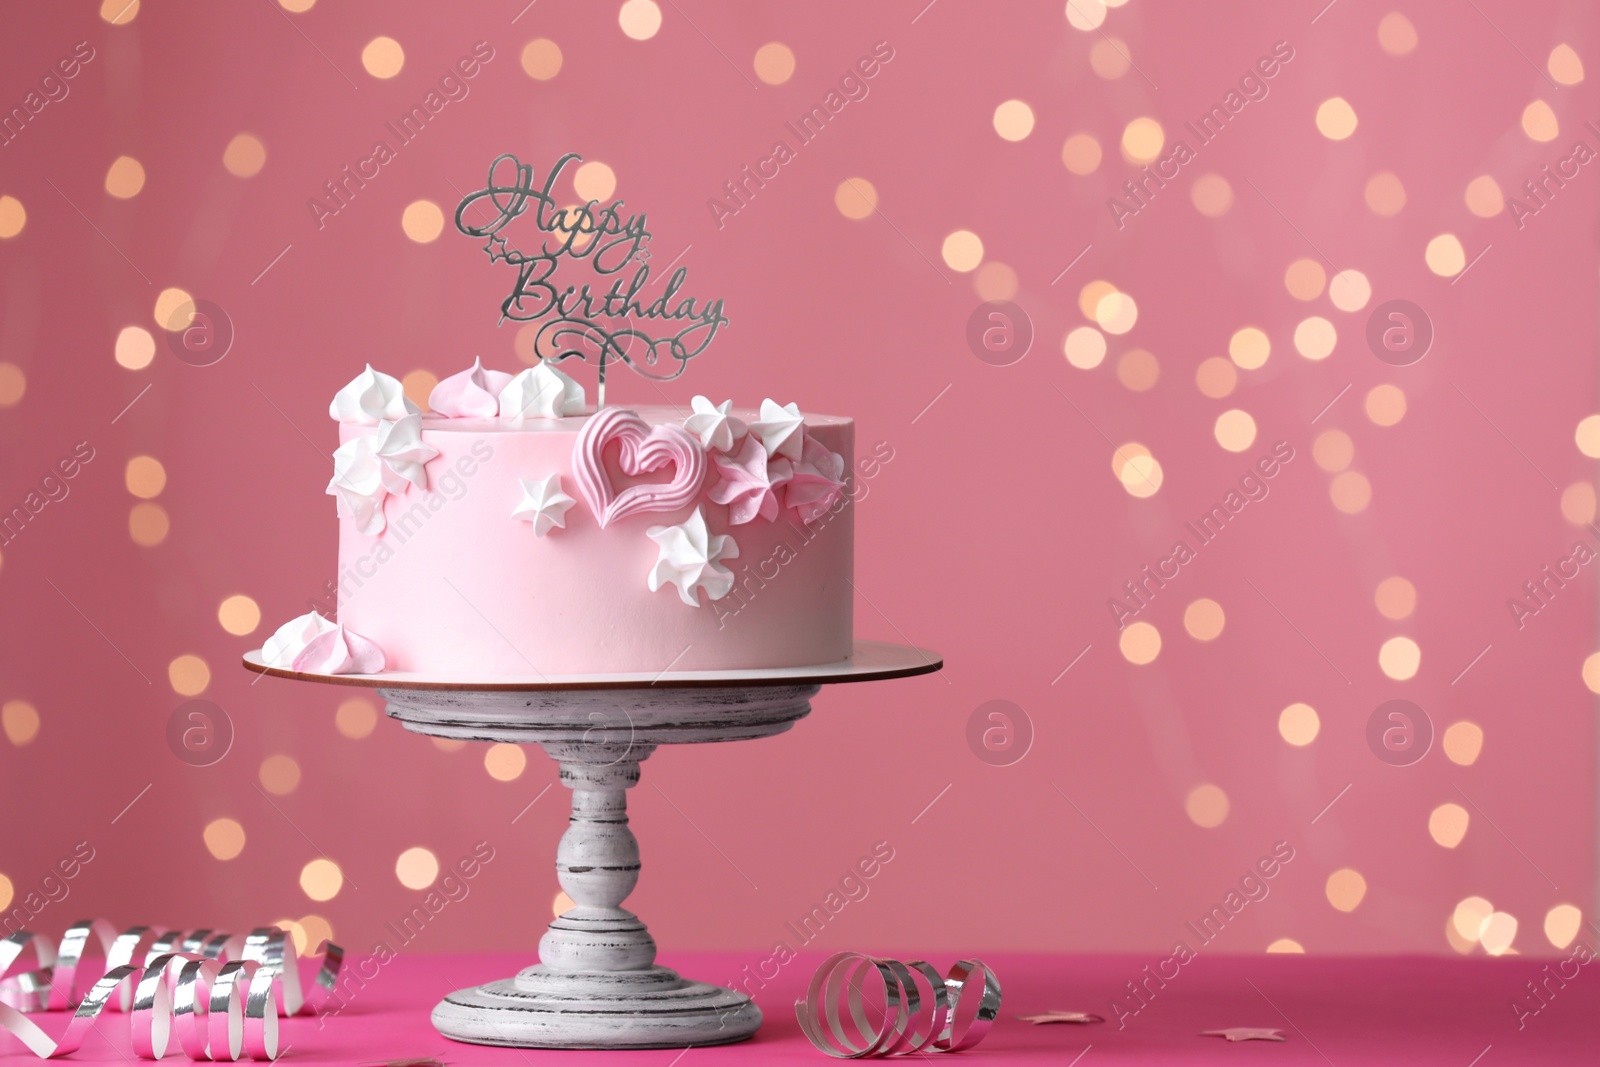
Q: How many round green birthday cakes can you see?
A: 0